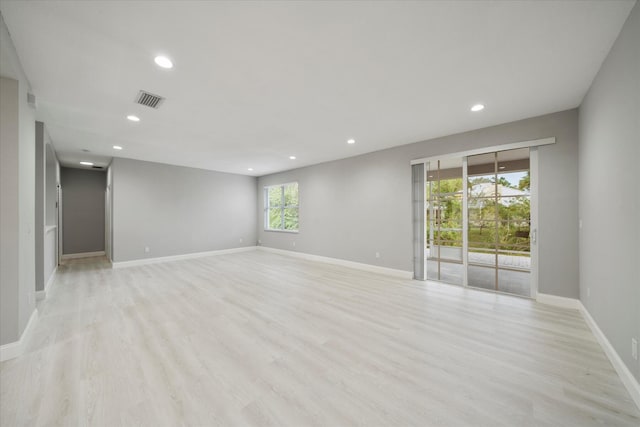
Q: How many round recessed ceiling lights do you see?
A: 8